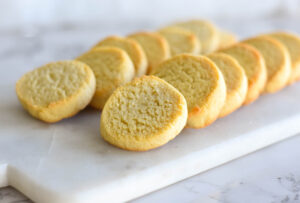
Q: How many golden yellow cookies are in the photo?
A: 13